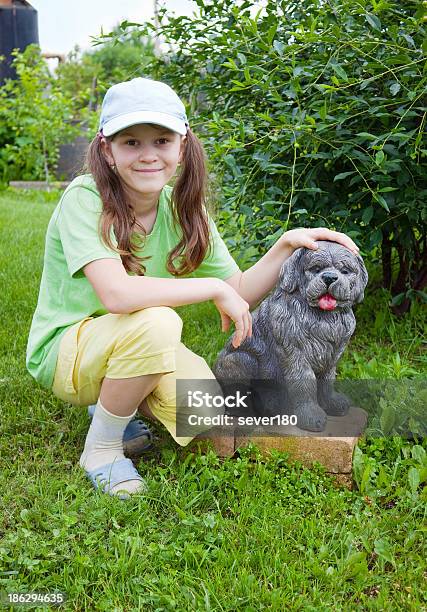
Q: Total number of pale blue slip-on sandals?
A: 2